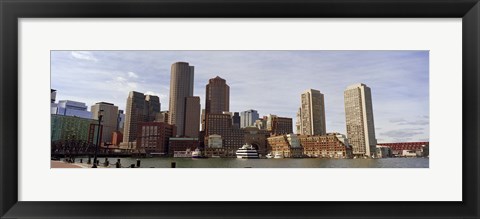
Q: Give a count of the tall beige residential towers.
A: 2